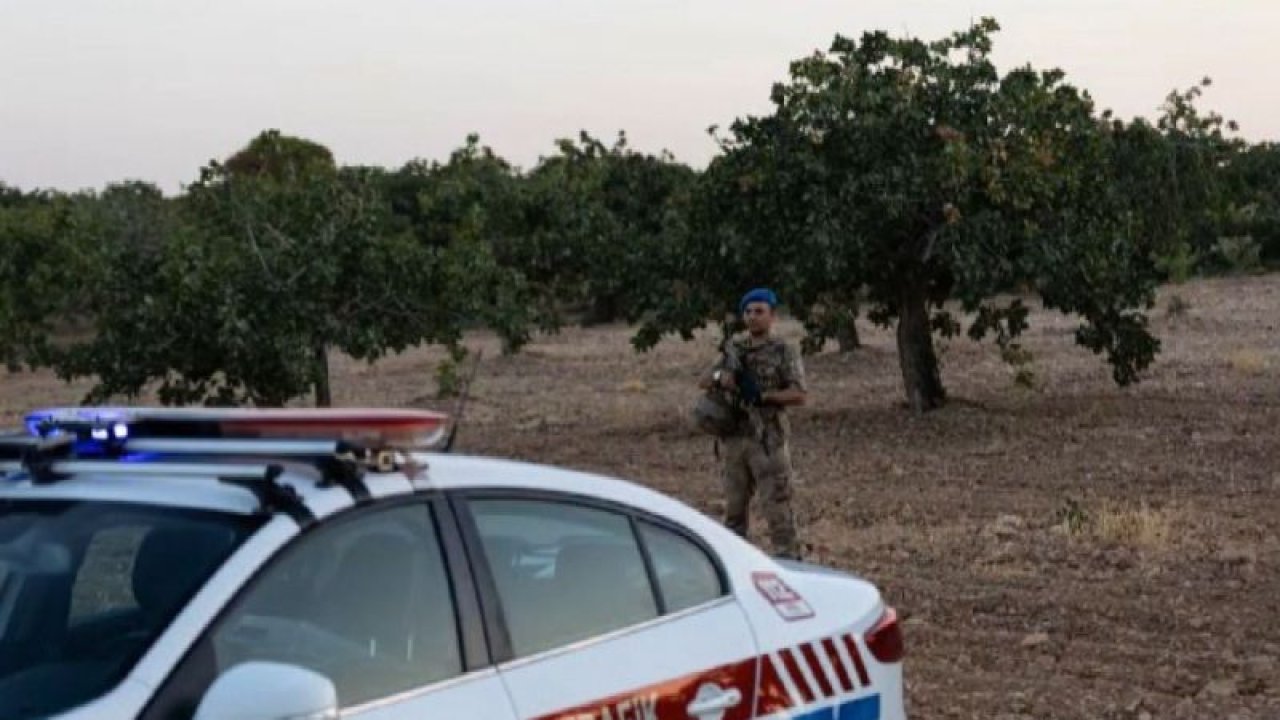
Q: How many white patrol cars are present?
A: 1